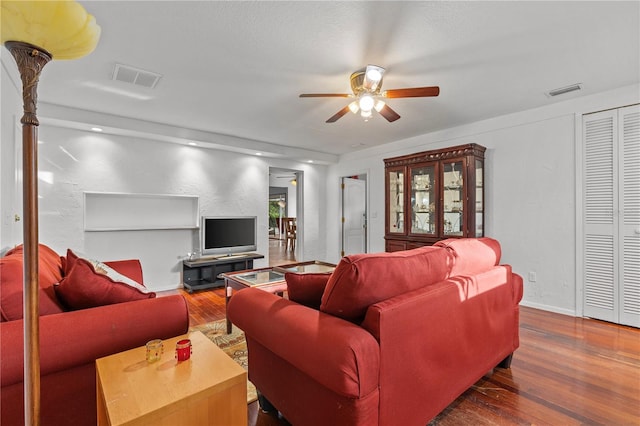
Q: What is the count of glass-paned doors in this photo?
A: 3